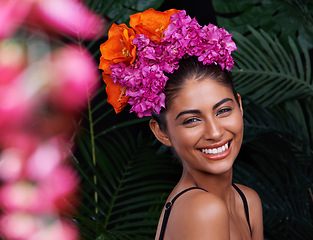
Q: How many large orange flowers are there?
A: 3